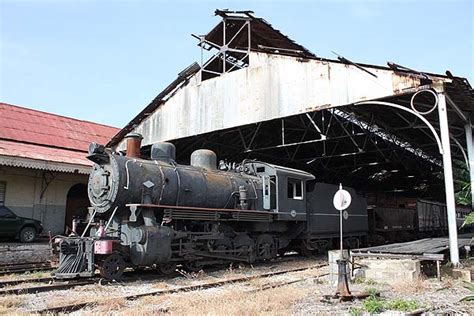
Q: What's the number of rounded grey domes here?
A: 2